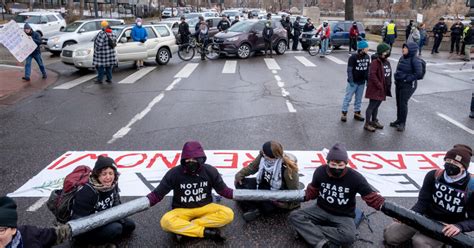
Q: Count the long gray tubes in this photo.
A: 3